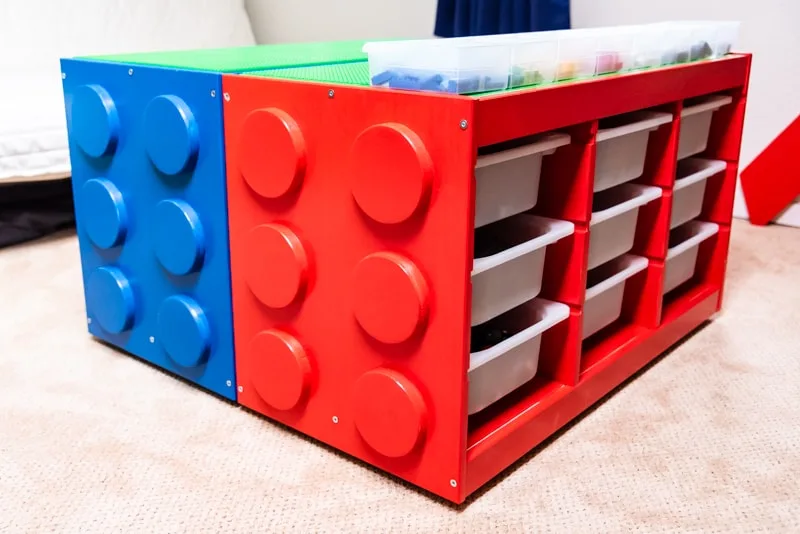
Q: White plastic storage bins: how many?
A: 9